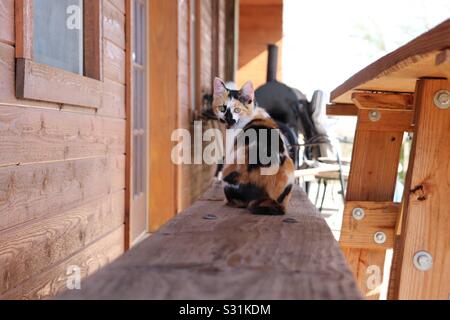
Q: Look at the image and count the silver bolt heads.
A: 5